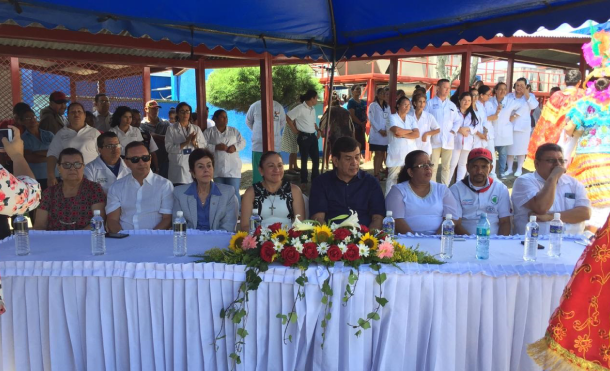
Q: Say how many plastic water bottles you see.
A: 9